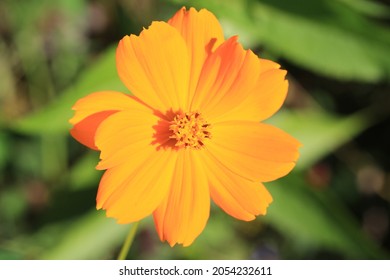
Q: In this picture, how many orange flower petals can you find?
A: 10